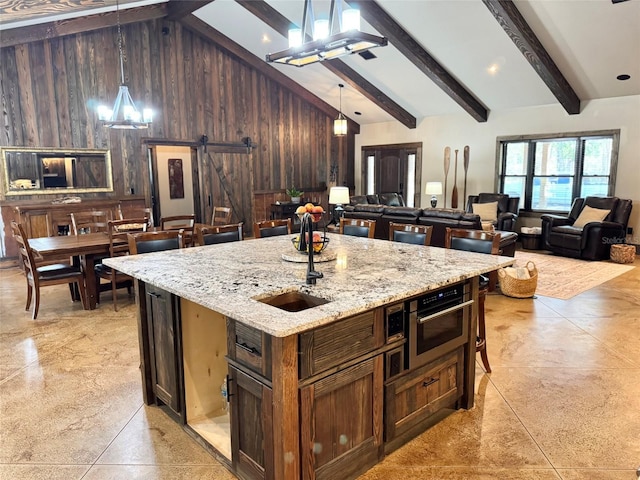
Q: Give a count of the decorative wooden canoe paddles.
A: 3